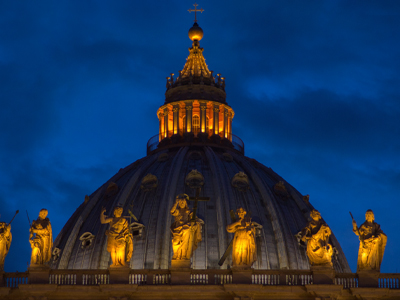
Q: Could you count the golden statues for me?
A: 7